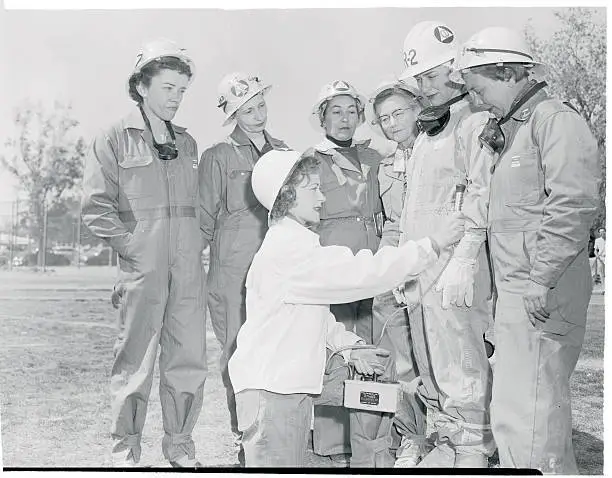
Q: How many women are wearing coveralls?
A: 6